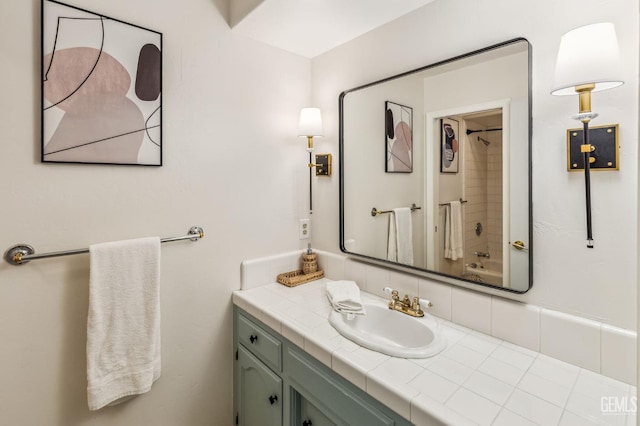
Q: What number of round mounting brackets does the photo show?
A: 2